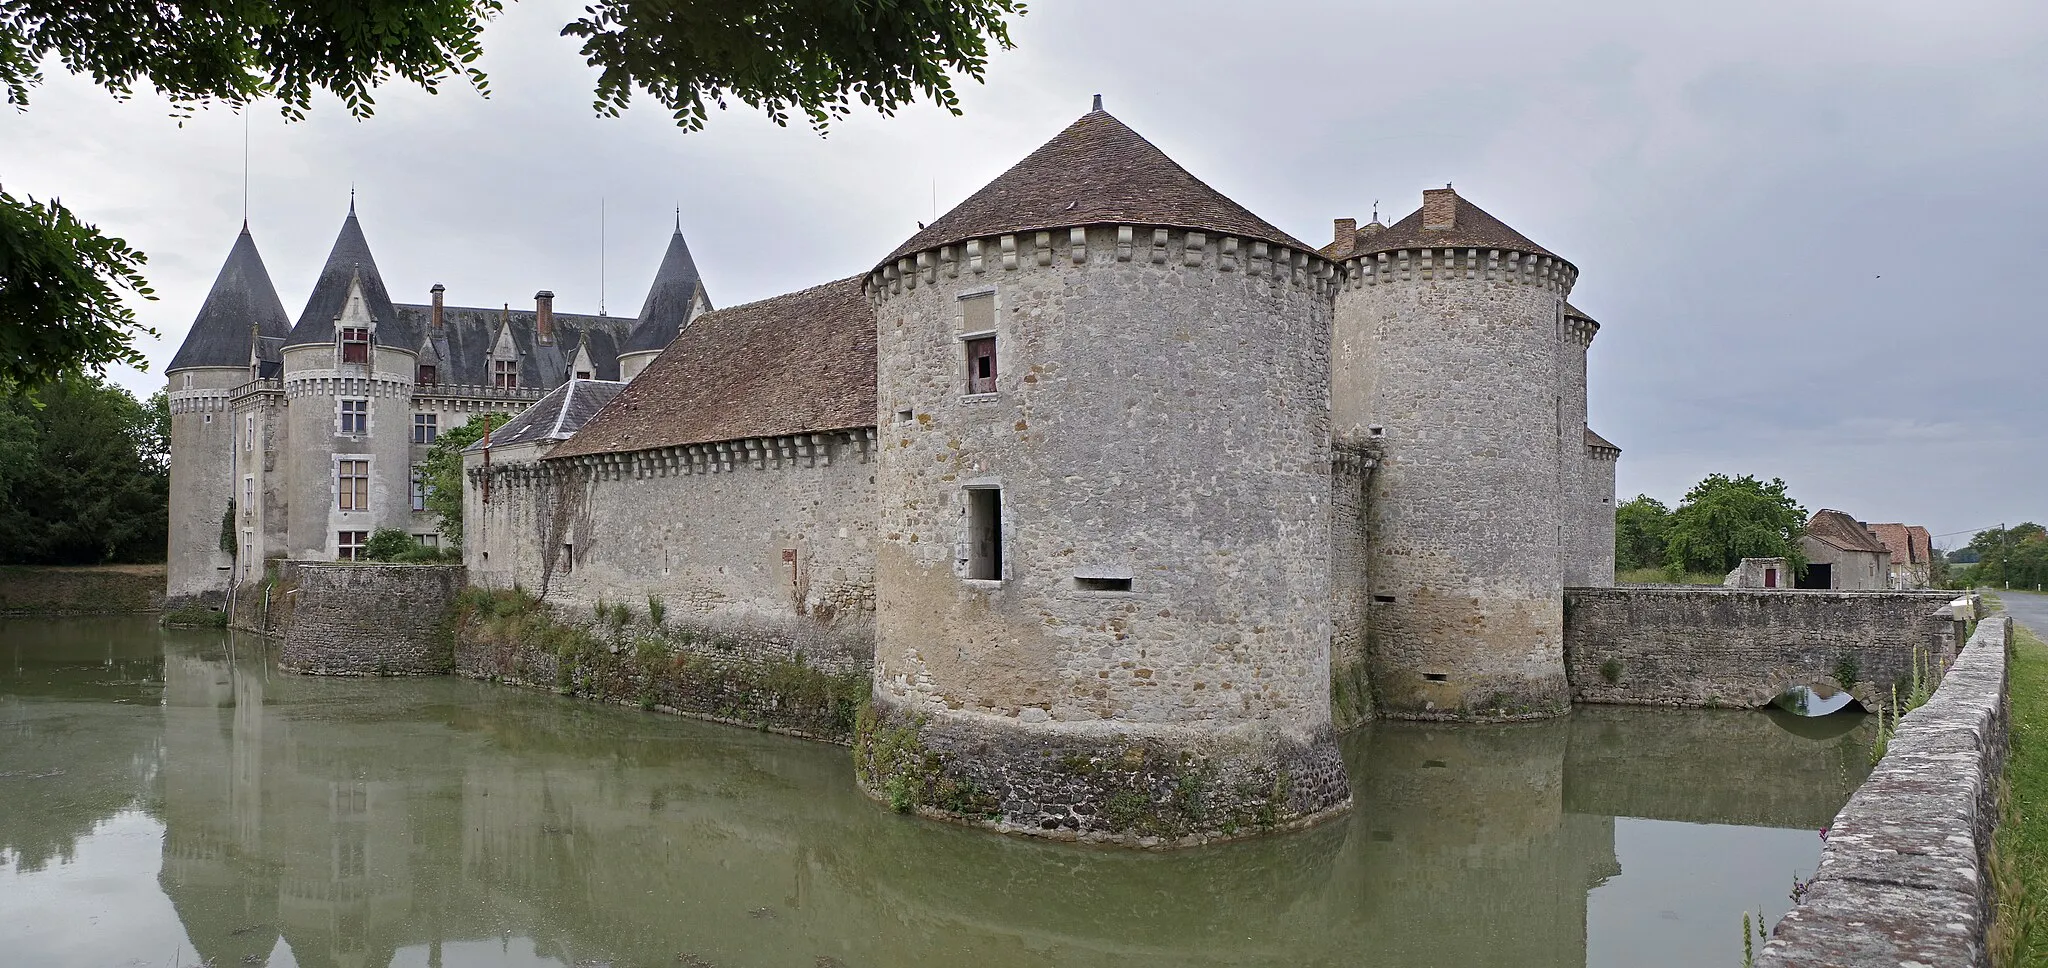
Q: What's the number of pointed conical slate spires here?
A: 3